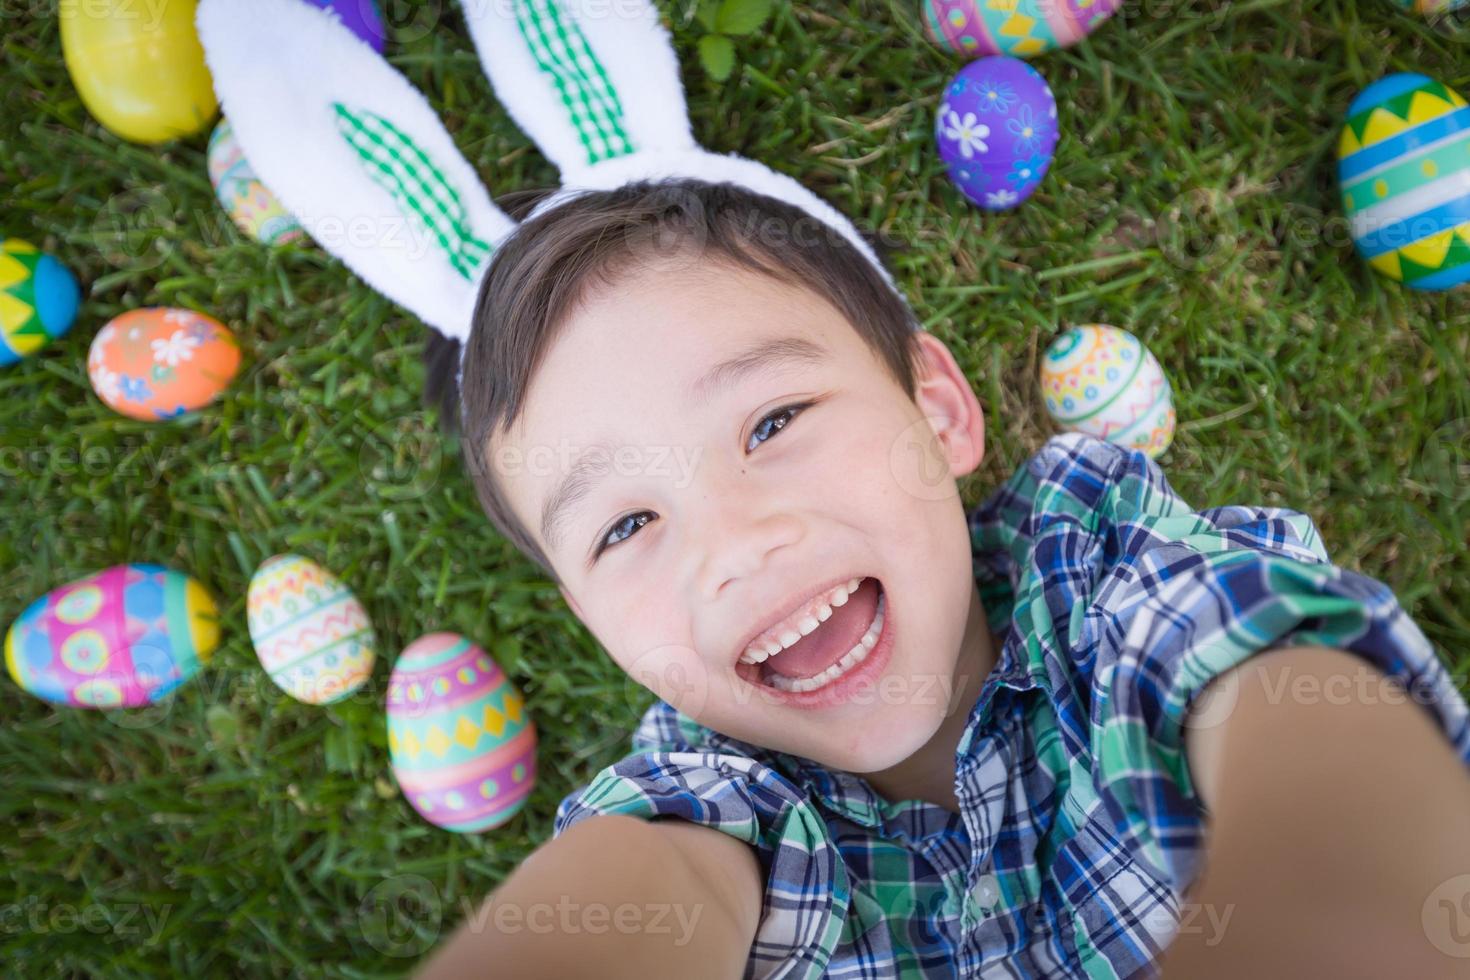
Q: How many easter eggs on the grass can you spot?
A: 13